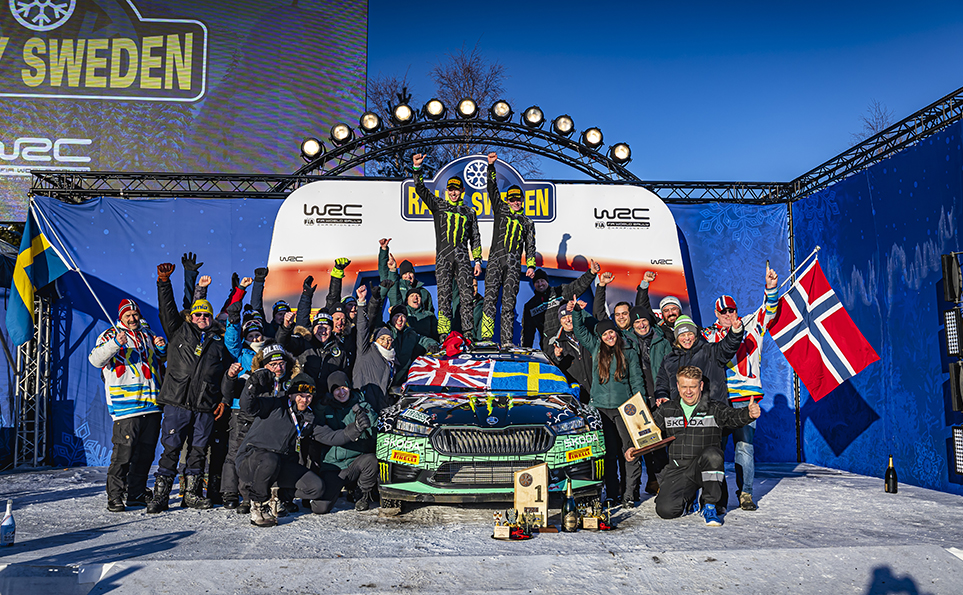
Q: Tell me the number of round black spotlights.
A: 11